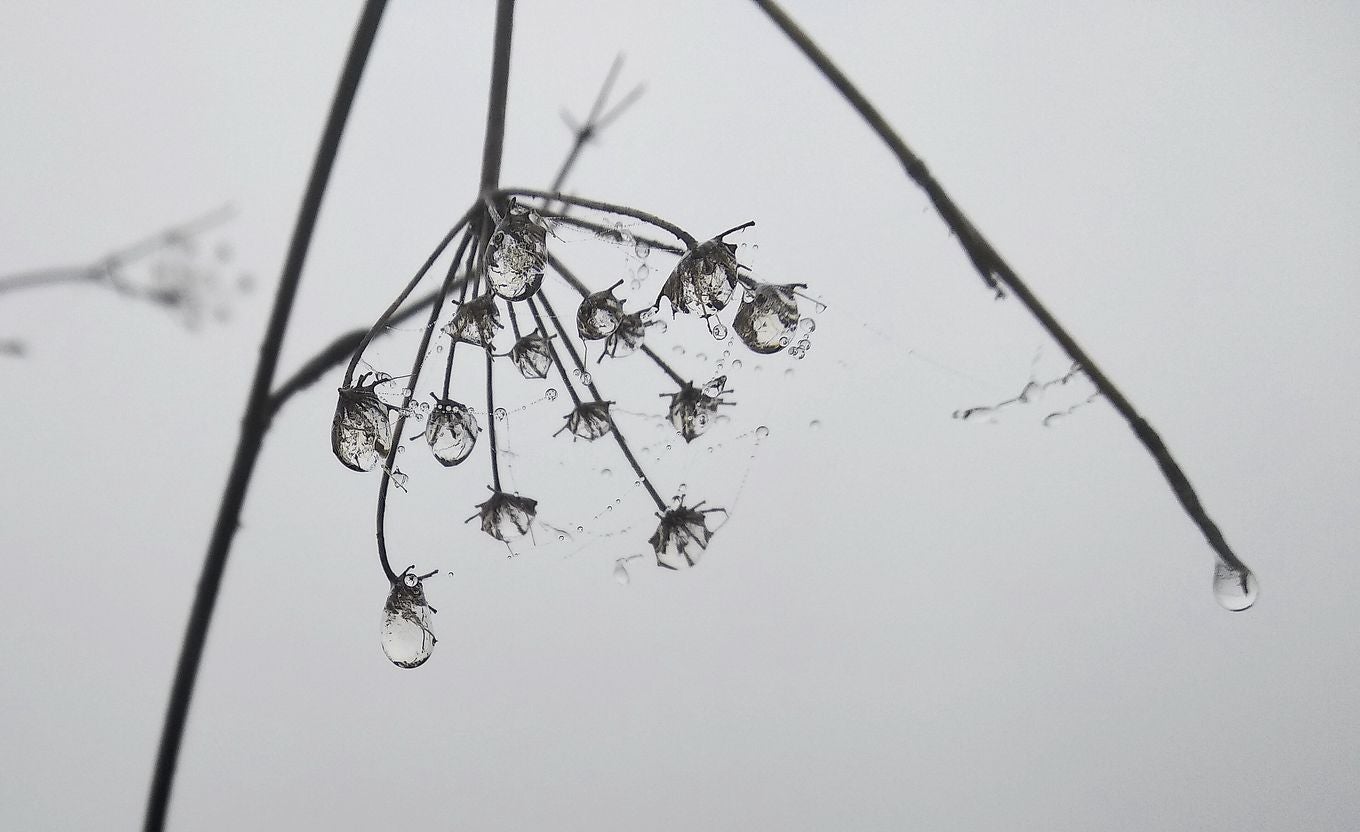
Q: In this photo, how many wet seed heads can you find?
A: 14